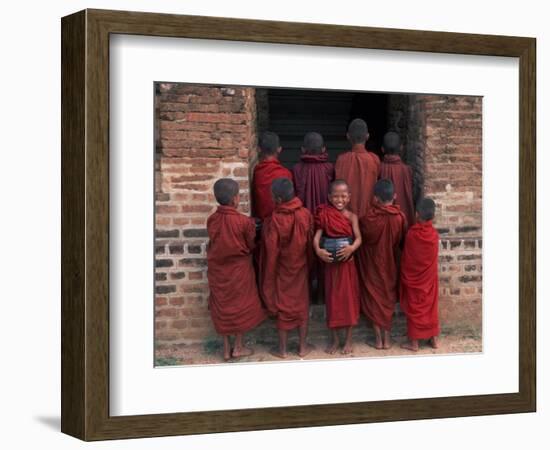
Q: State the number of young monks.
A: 9